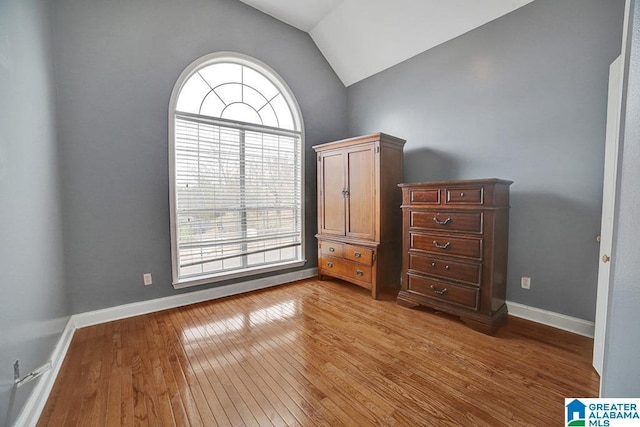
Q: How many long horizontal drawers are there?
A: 5